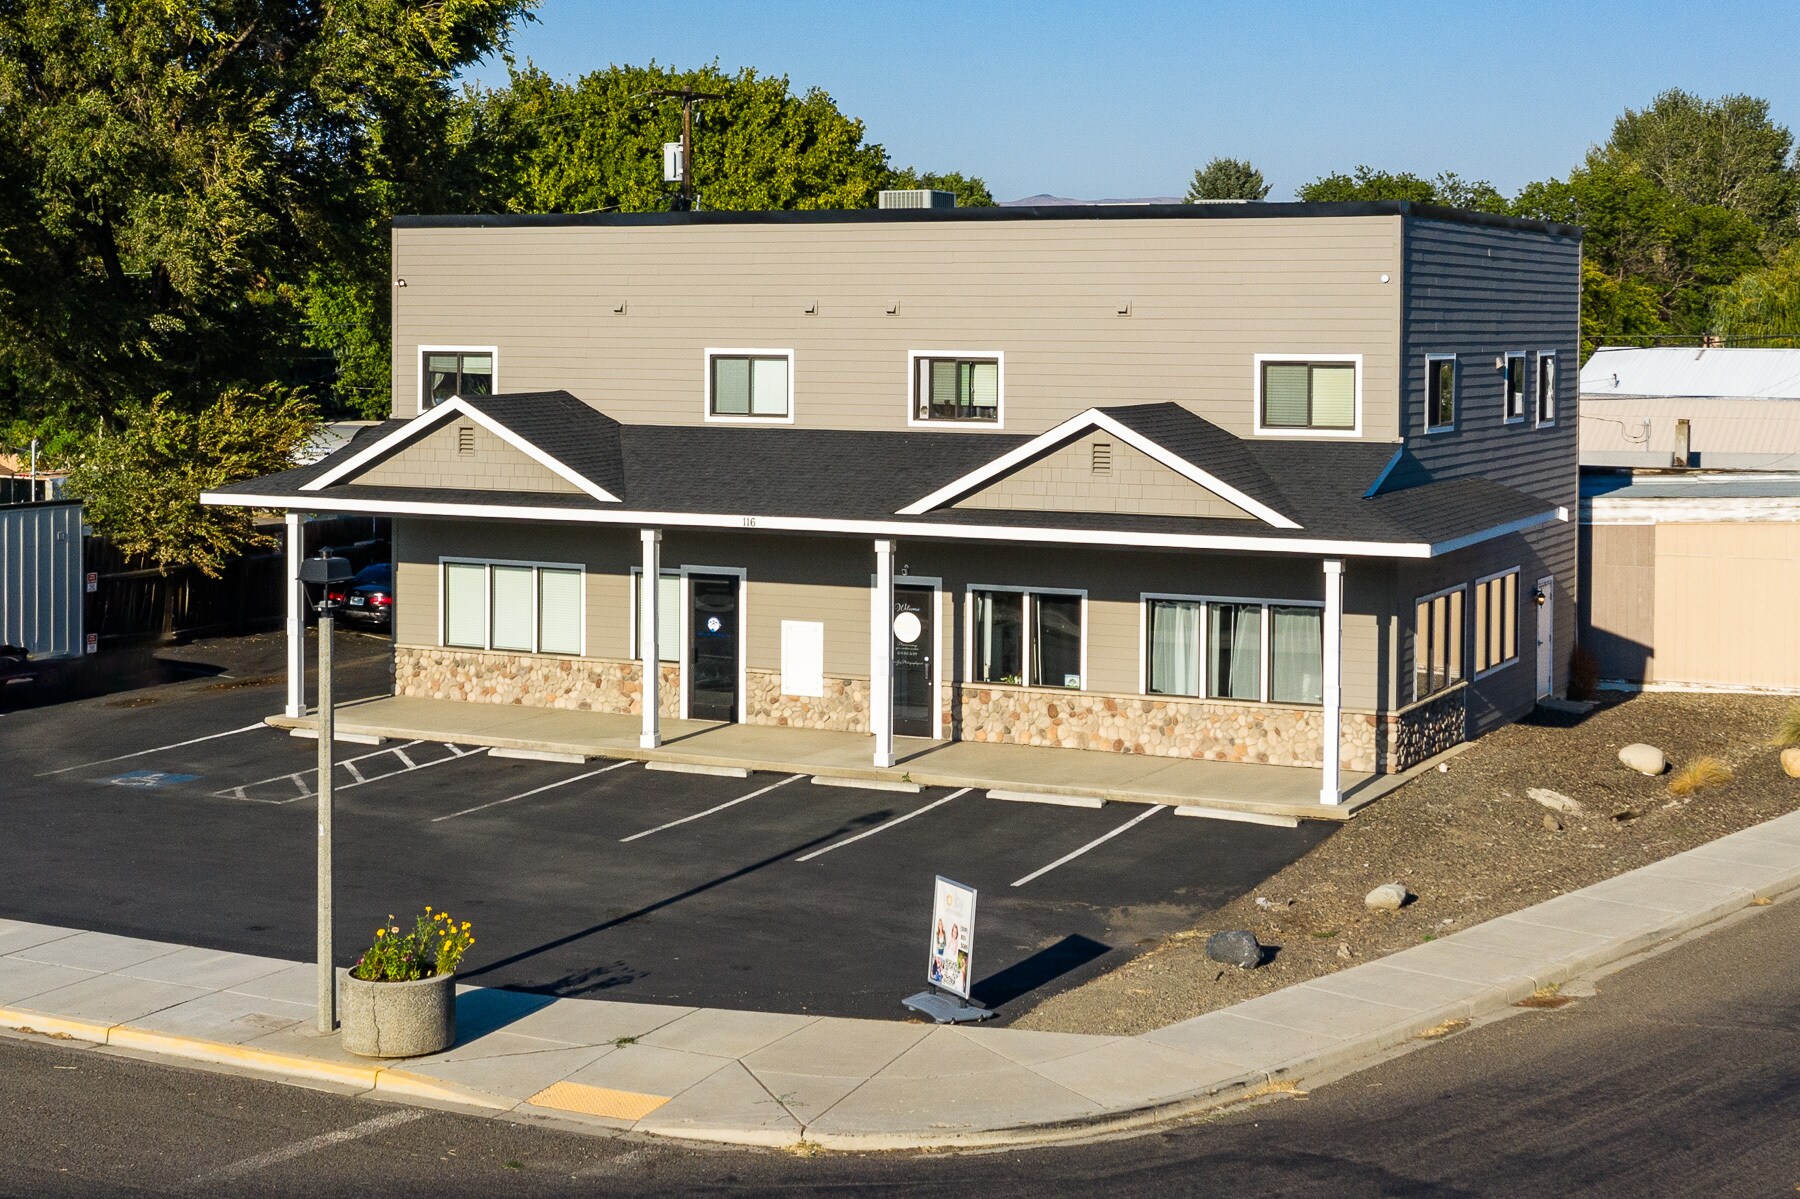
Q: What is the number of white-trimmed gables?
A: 2